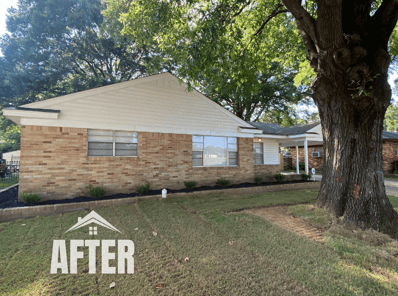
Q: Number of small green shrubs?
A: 8